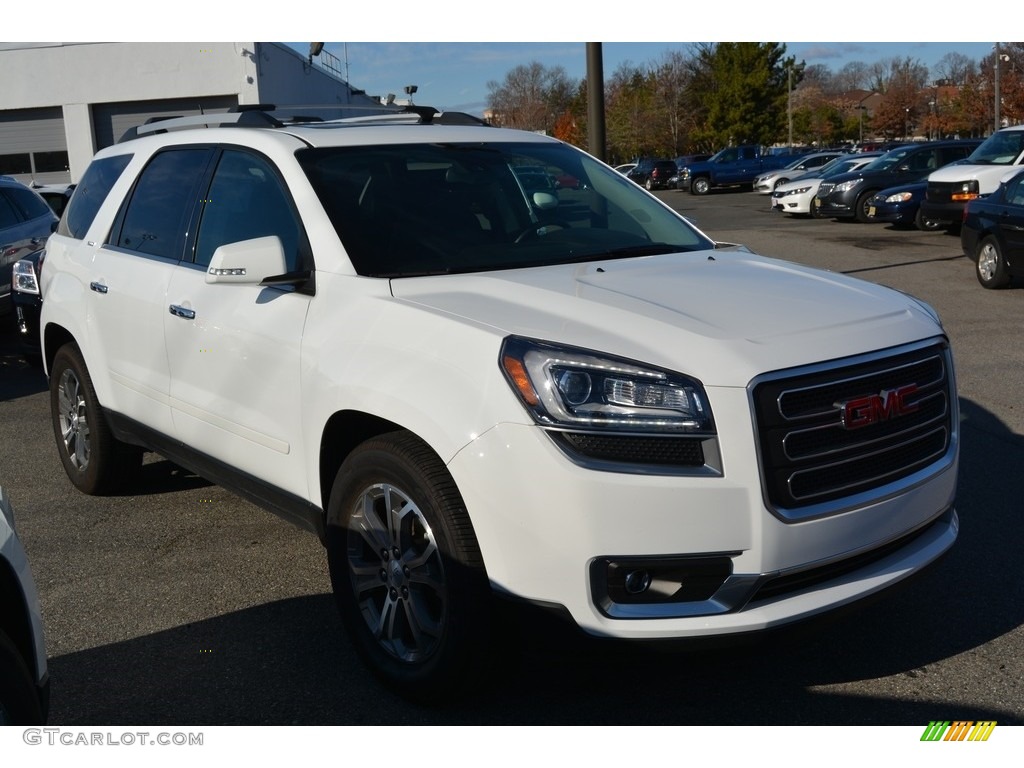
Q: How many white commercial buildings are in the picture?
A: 1